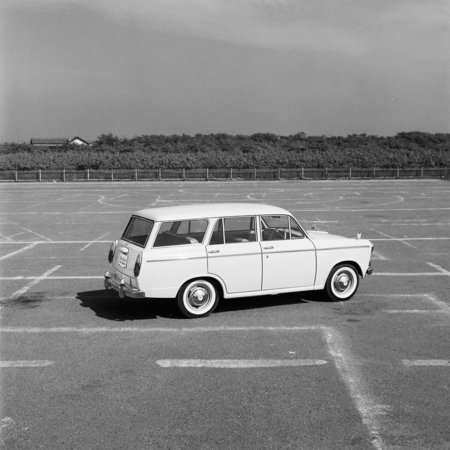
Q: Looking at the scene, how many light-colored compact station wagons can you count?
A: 1